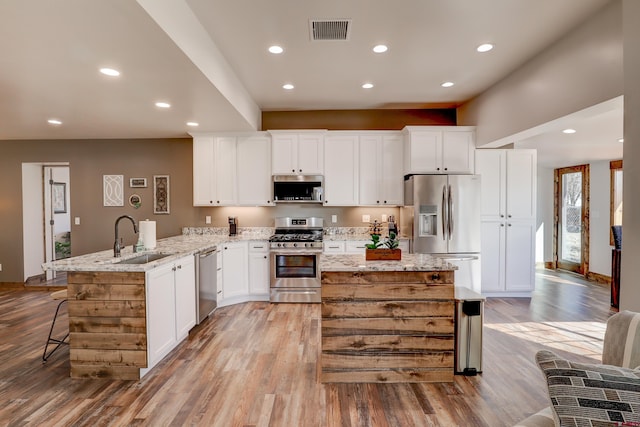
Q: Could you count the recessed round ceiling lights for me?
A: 12